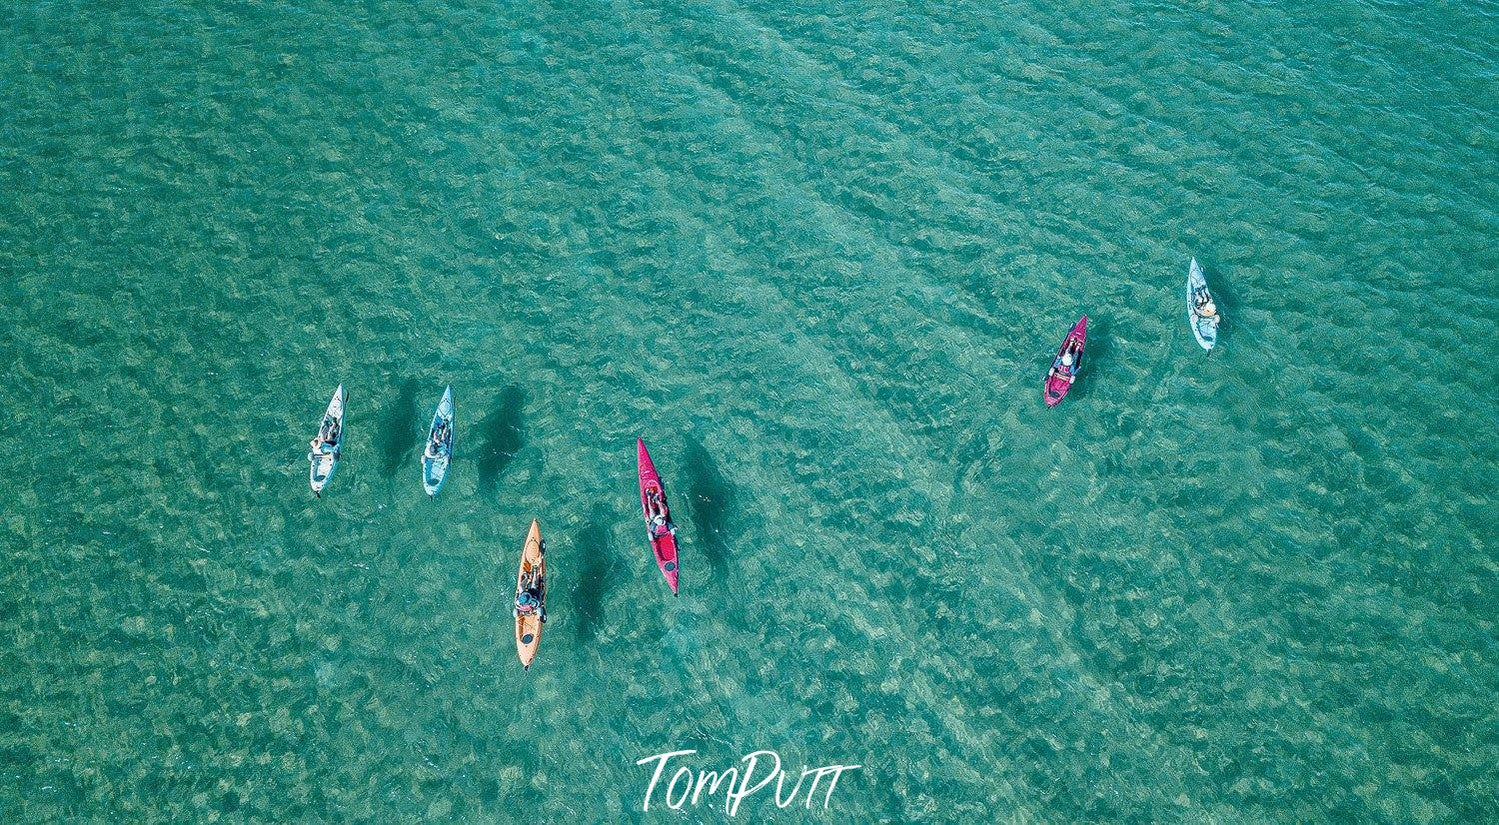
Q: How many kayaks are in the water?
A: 6